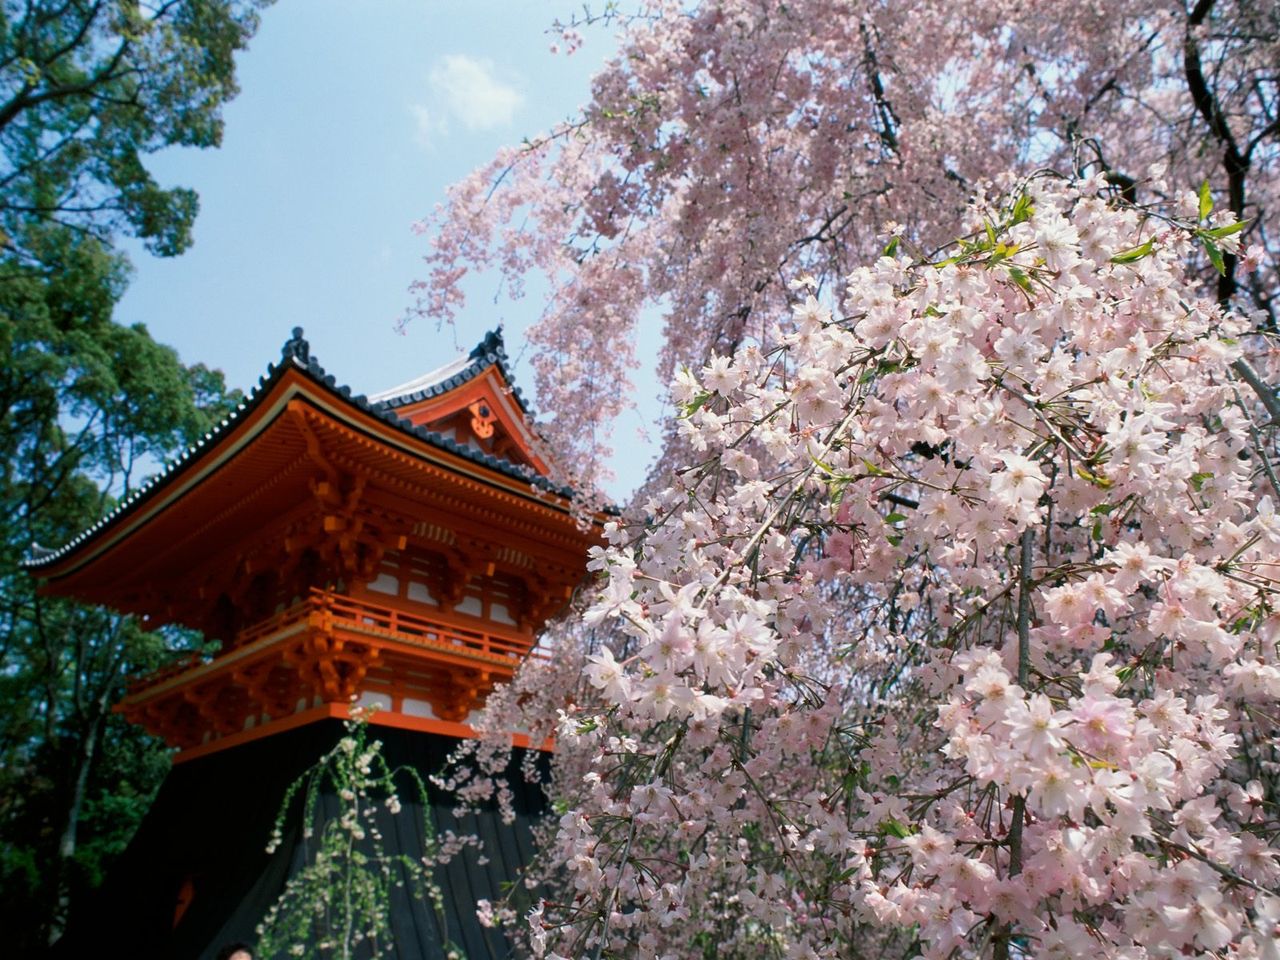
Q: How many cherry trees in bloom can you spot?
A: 2